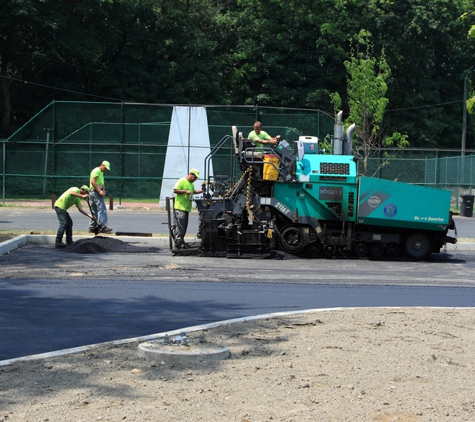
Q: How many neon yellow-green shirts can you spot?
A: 4